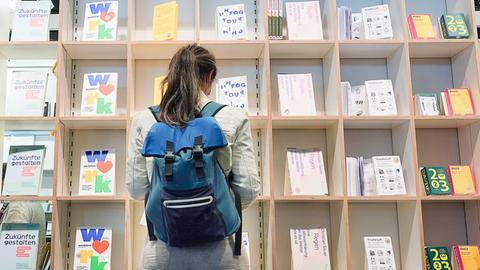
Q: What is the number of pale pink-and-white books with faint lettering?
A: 4